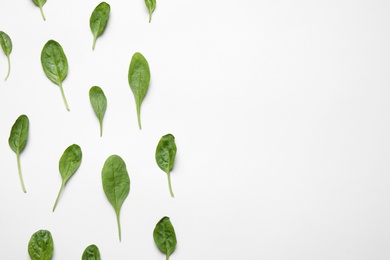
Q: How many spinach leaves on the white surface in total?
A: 14